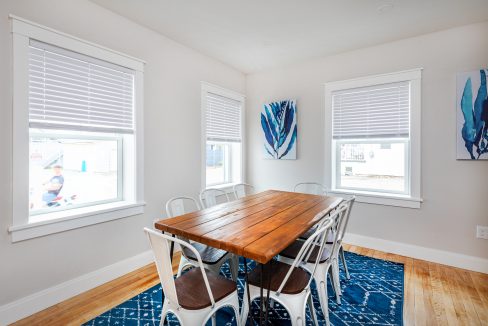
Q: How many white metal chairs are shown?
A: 8